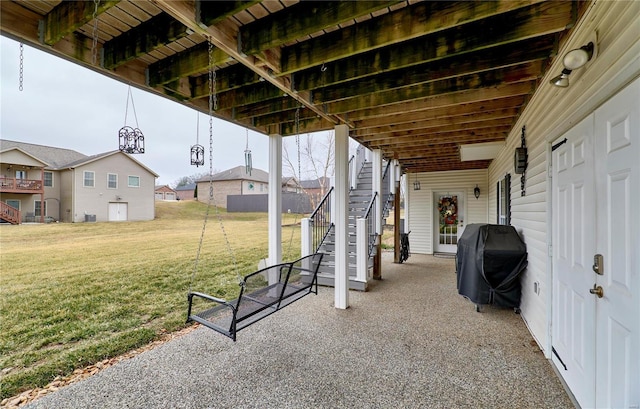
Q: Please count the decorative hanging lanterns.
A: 2